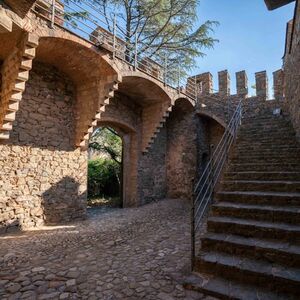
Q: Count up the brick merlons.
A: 5